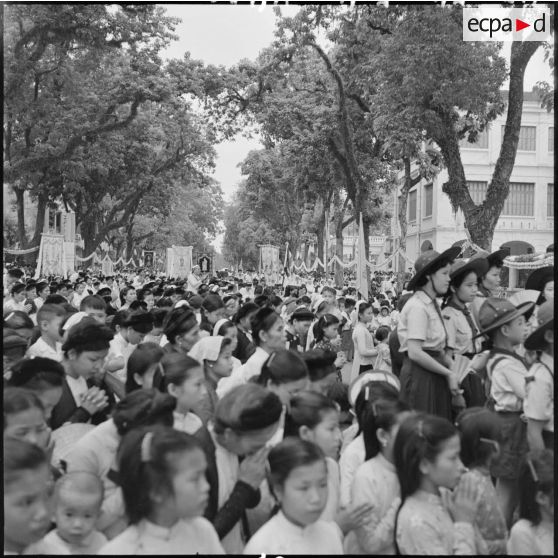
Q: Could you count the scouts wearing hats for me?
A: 6